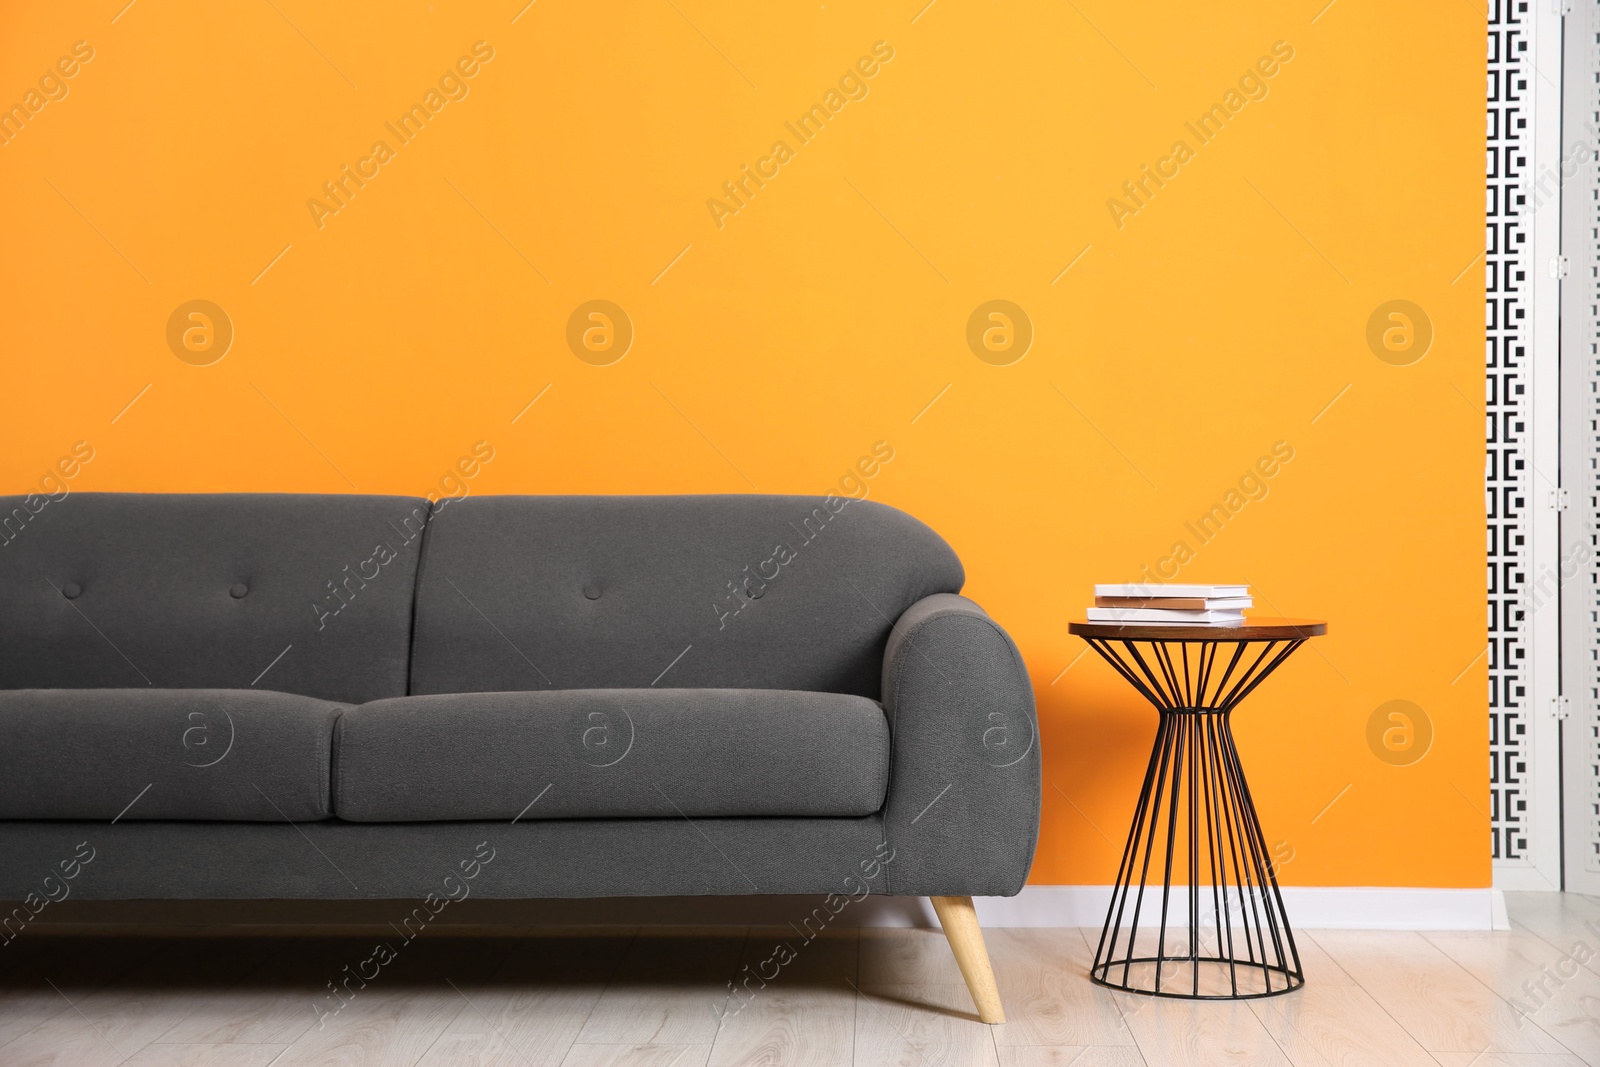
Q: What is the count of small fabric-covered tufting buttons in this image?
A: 4